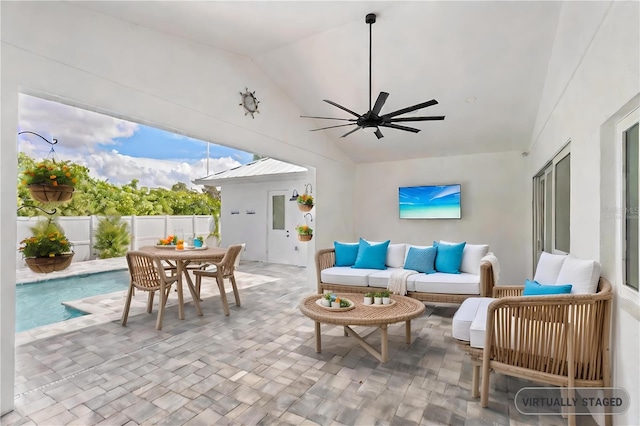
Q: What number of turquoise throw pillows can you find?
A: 5